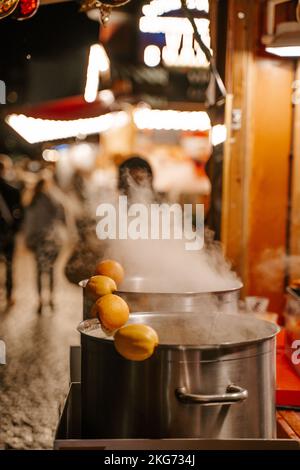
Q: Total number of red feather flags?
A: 0